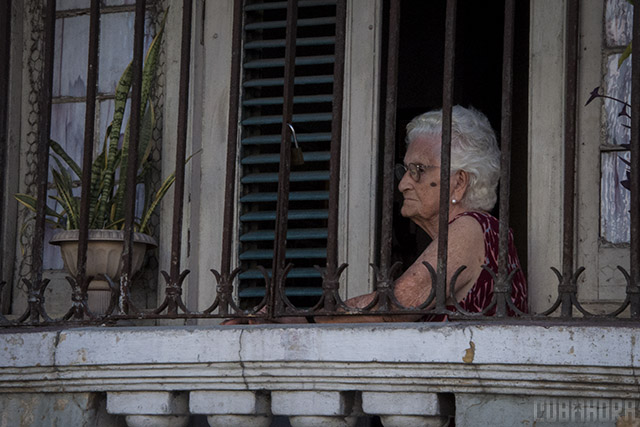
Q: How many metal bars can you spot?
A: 13